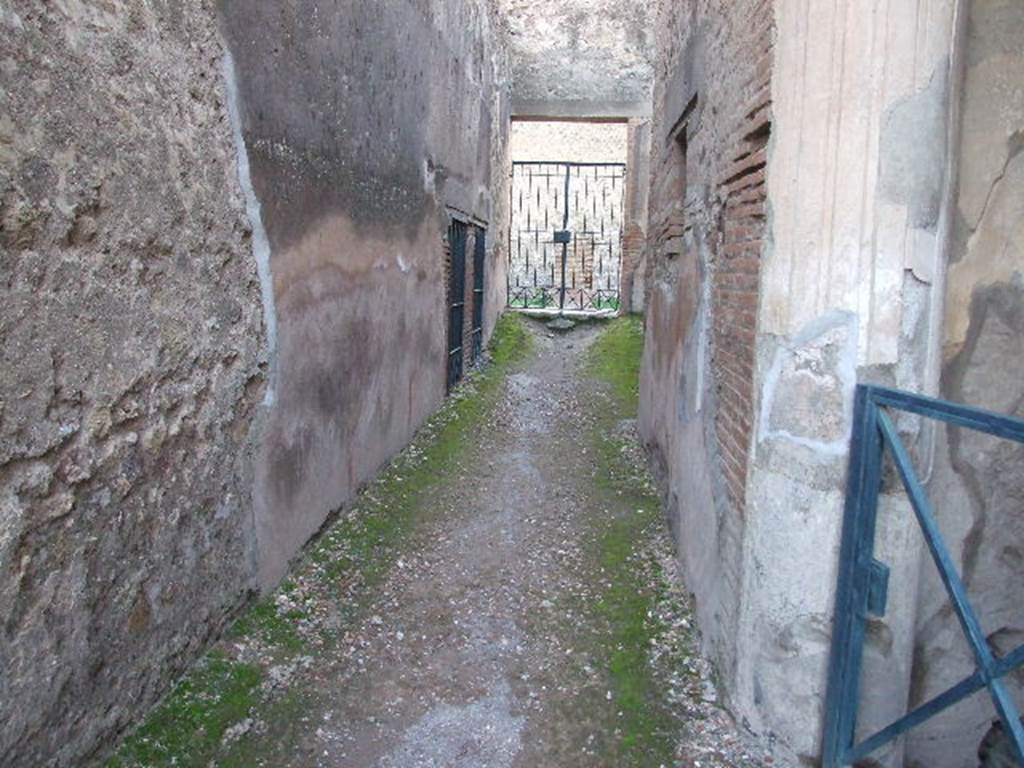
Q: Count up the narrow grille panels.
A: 2